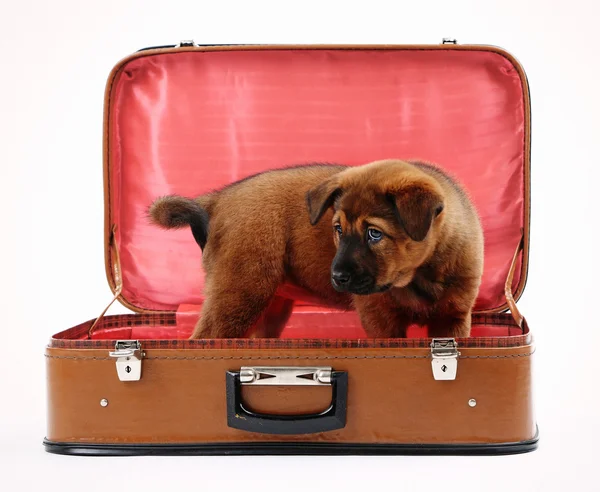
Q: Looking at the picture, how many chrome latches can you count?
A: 2